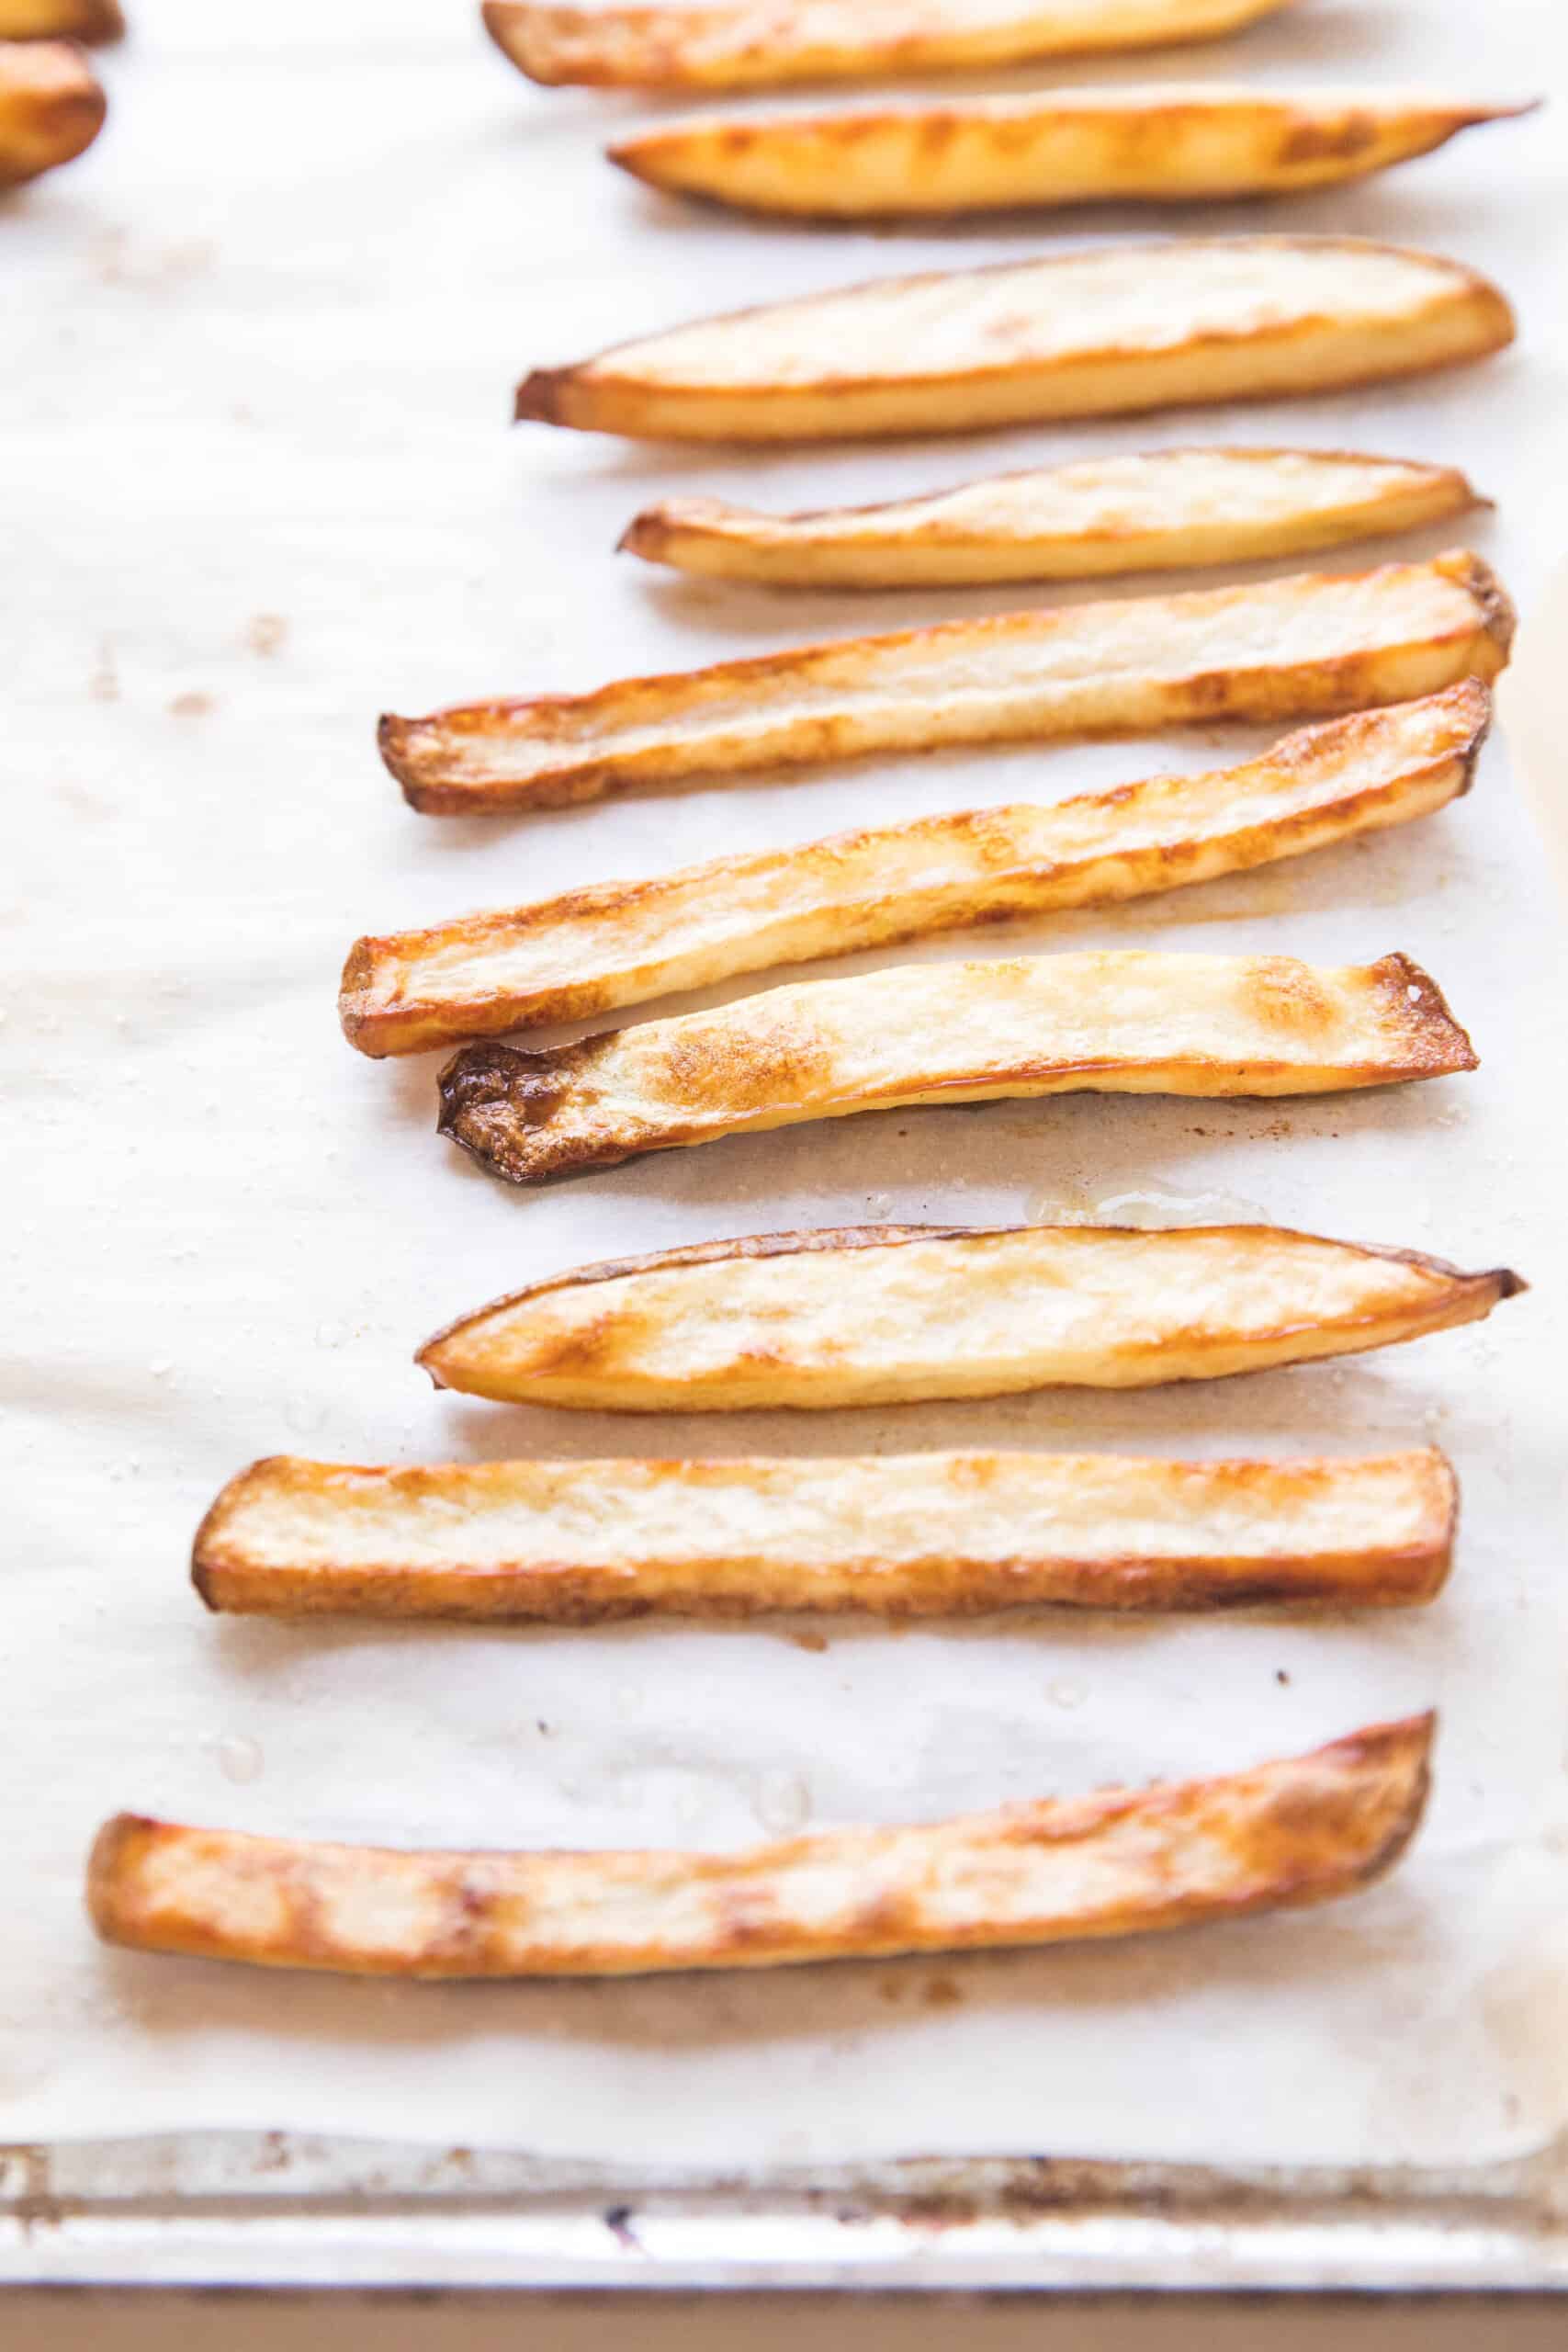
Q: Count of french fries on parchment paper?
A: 12